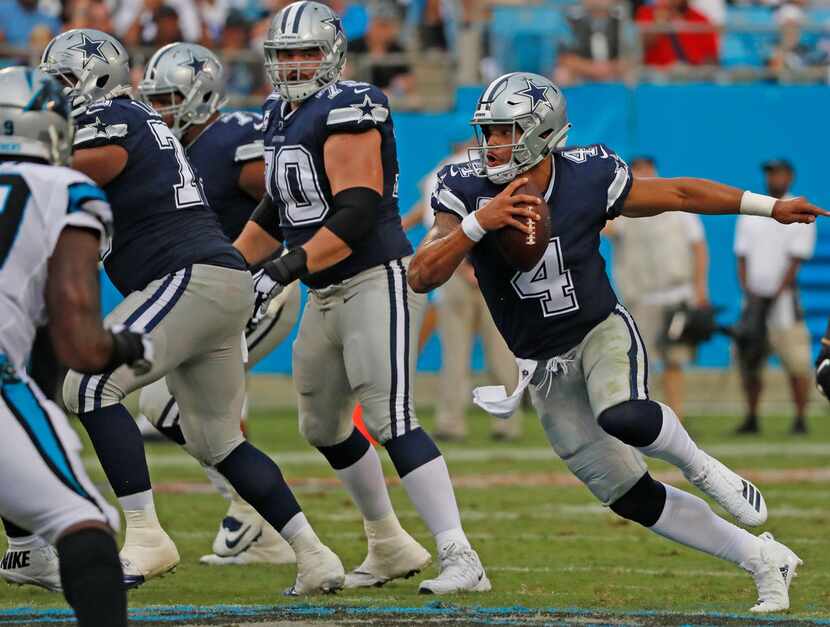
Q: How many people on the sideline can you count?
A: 3